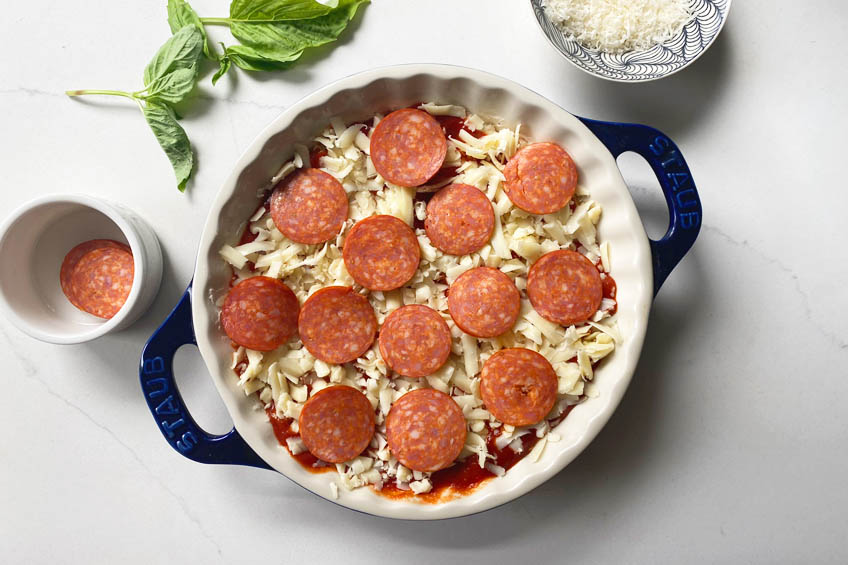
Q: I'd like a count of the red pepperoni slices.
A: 14